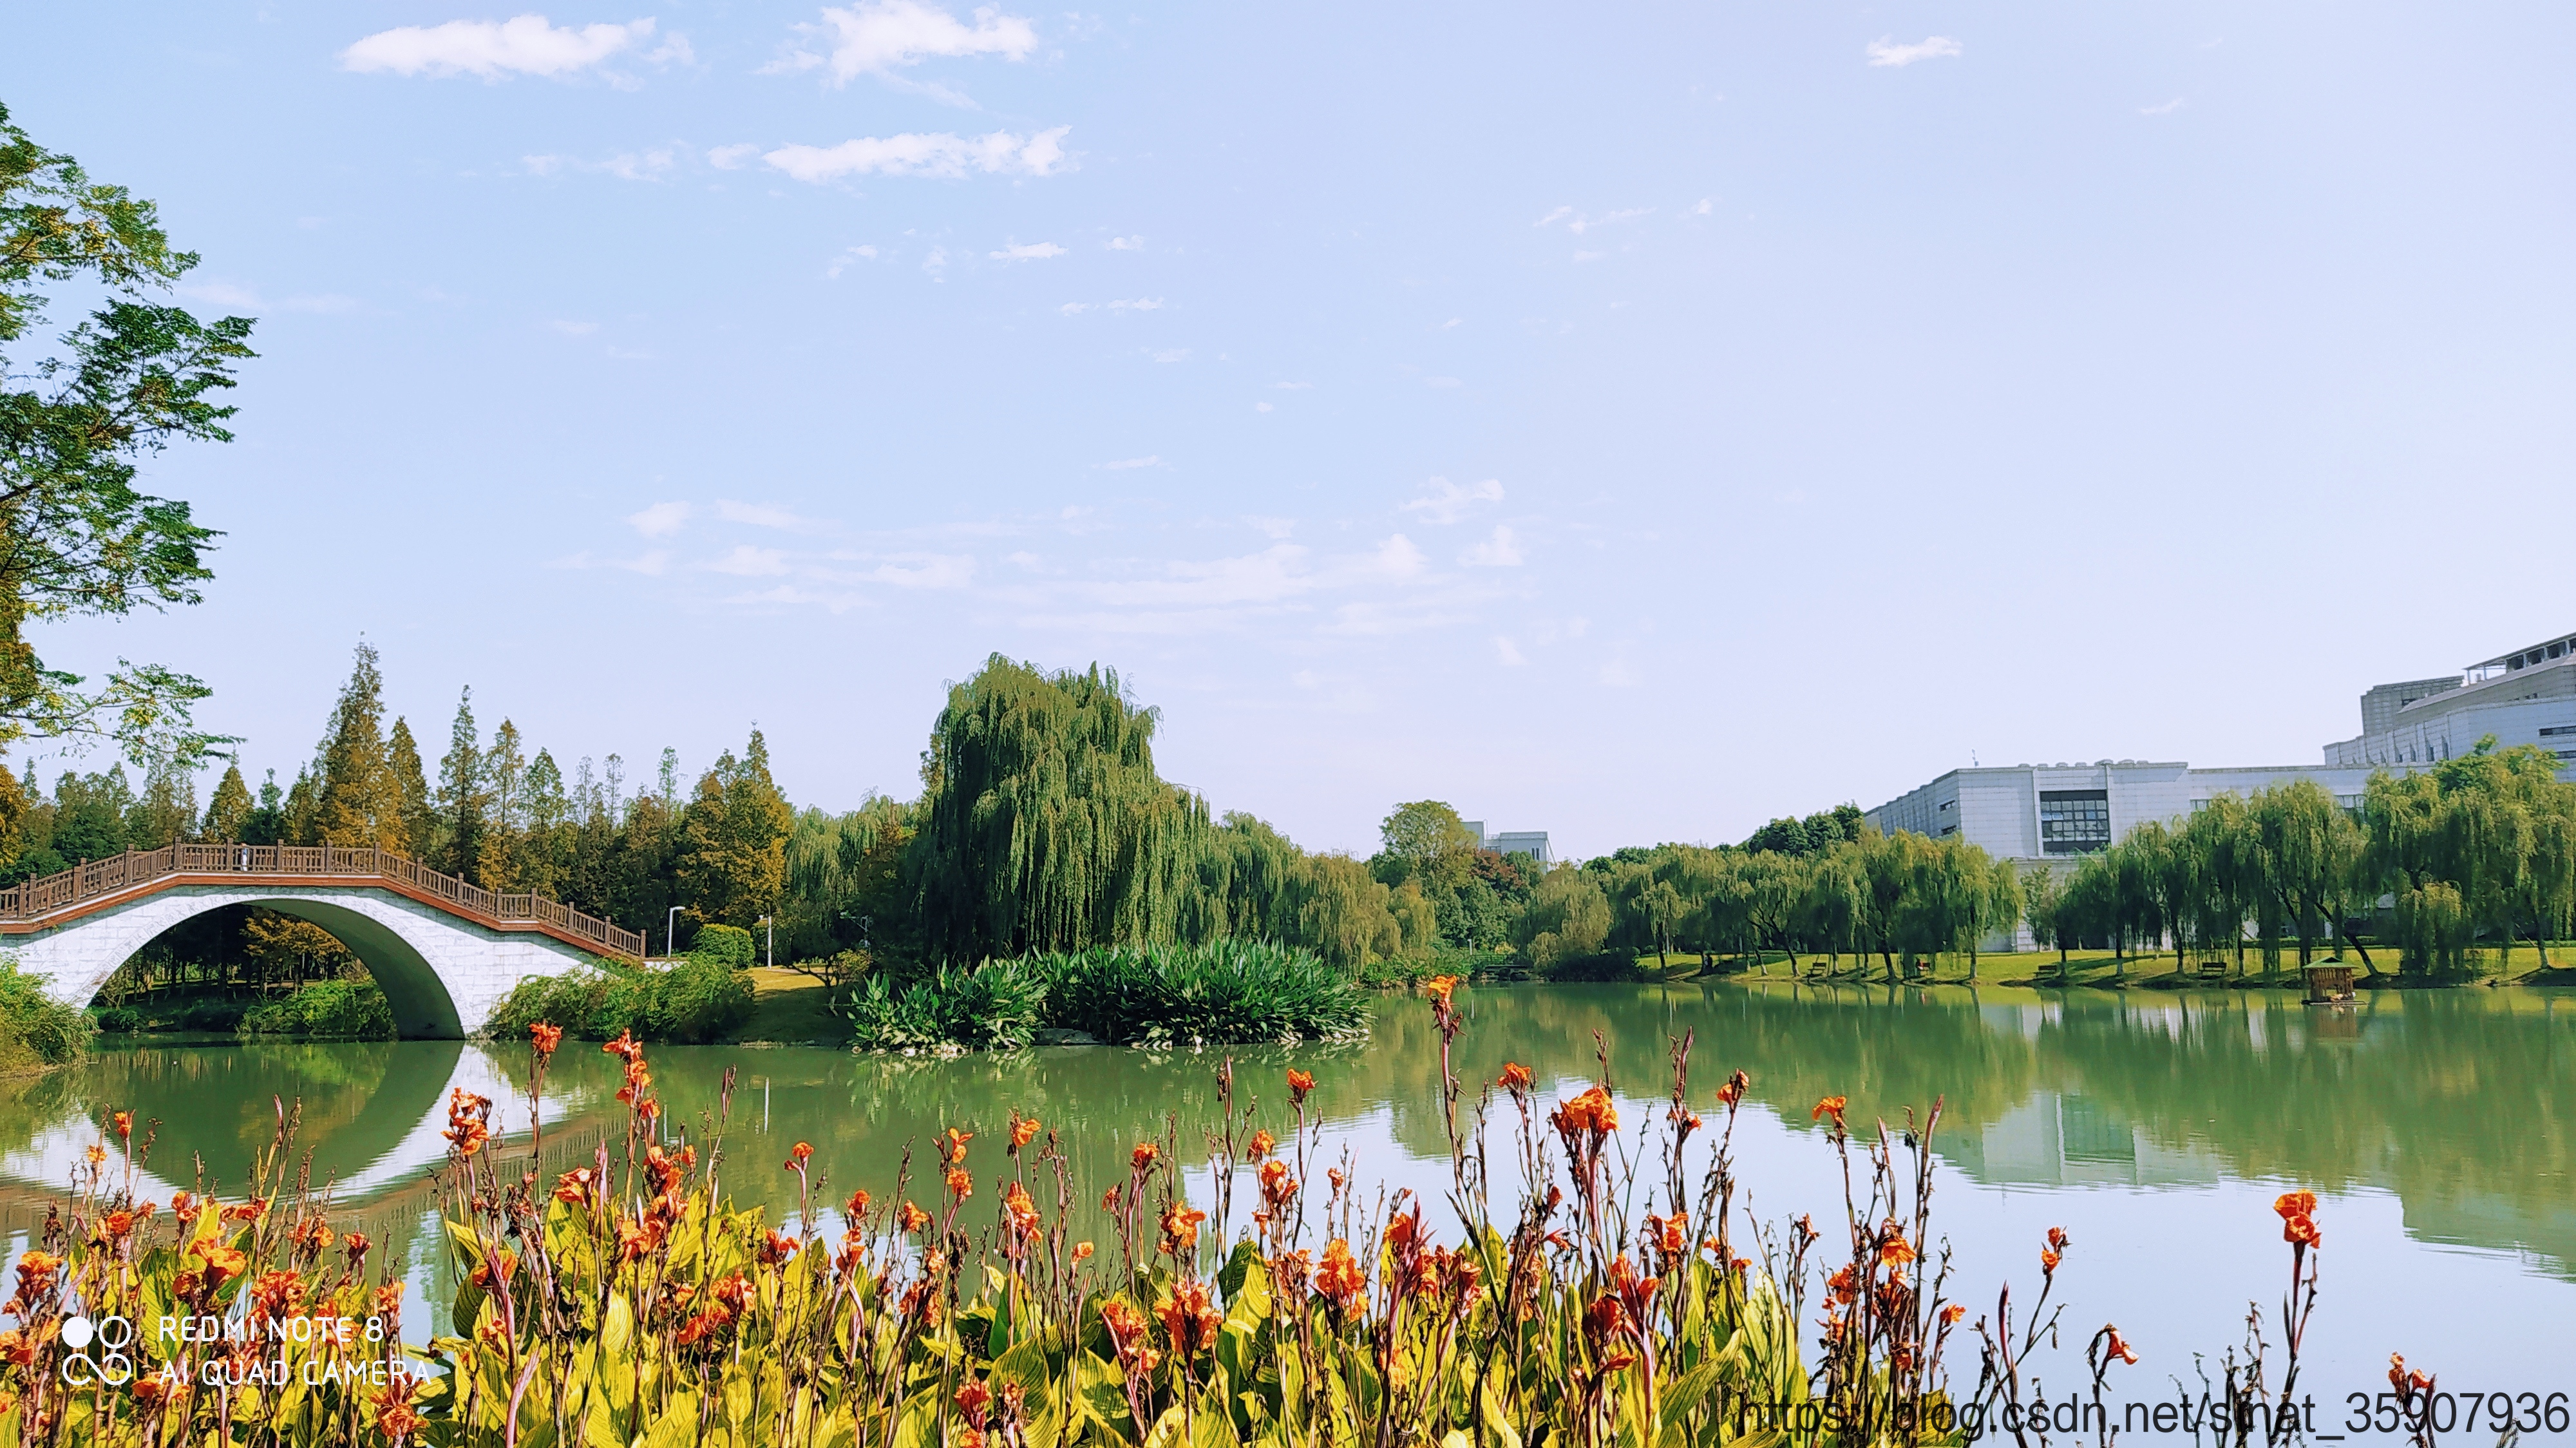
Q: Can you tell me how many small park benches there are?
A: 4